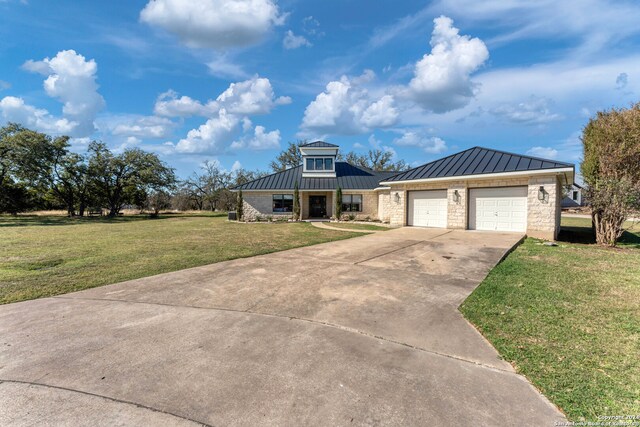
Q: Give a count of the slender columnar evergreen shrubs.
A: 3